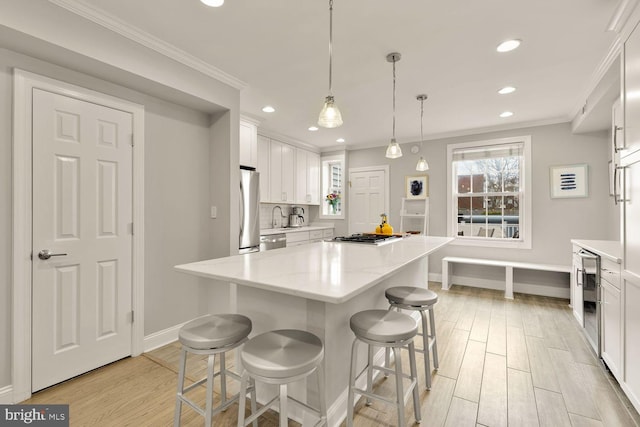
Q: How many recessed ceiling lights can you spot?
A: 7